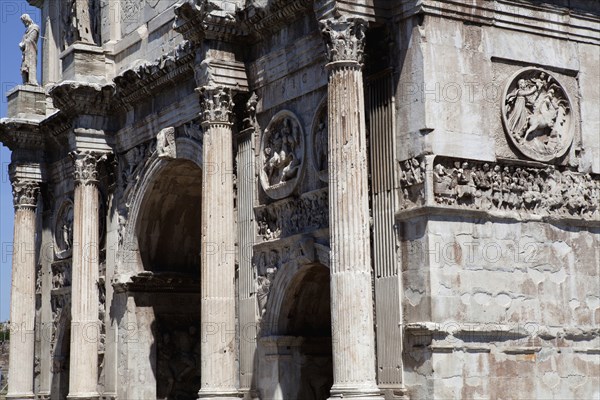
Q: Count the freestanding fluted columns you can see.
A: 4